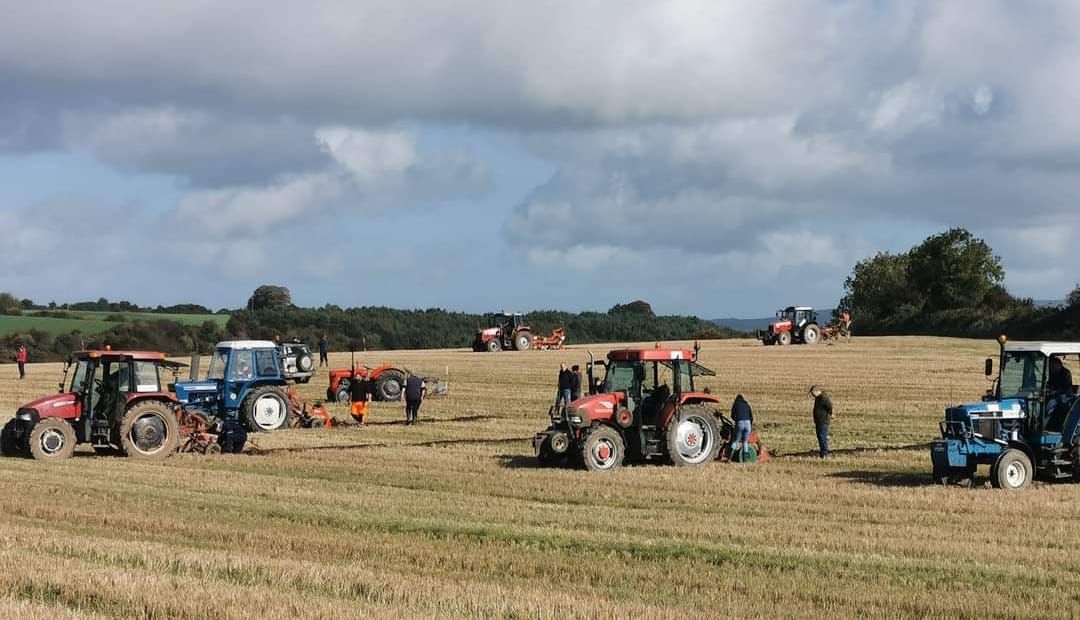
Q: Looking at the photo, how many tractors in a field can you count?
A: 7